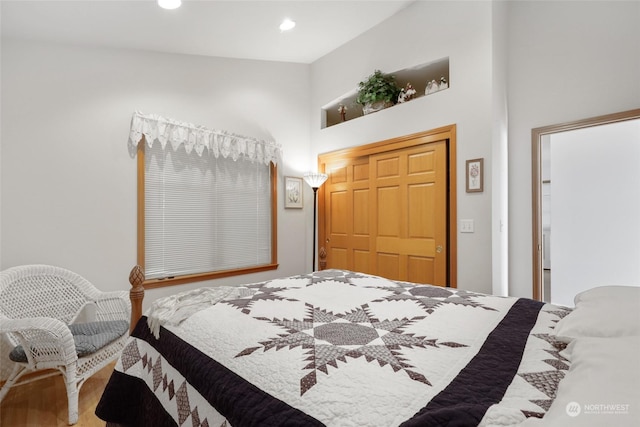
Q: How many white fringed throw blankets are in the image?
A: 1